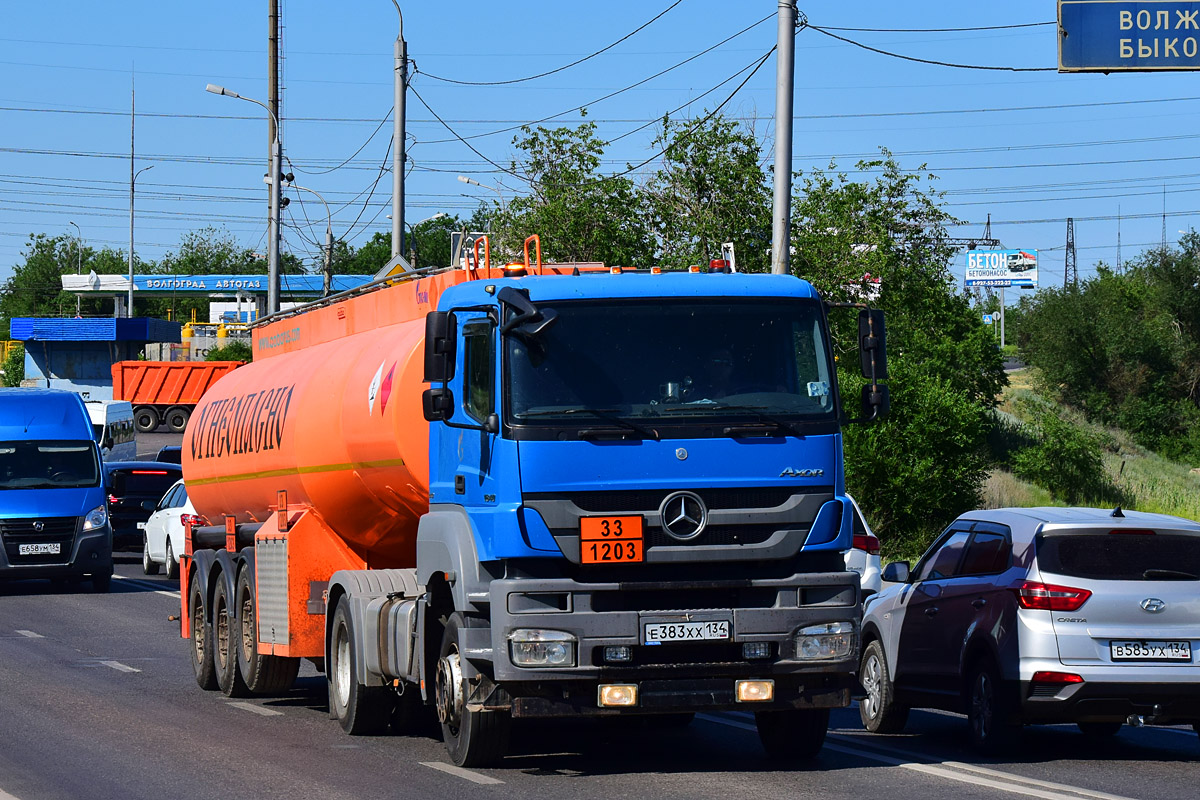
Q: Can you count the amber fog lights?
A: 2